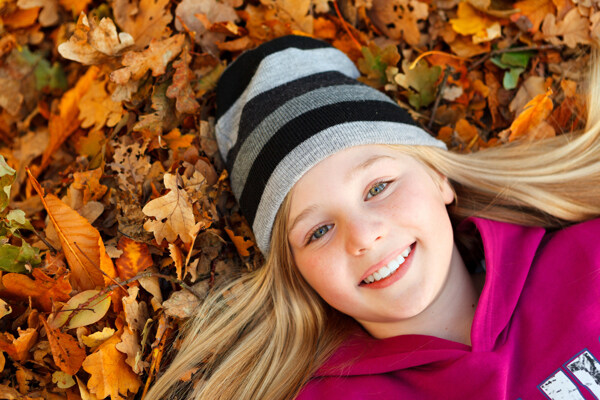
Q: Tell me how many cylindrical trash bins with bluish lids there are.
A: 0